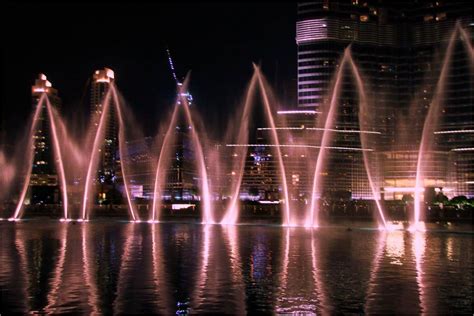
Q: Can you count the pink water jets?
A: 11